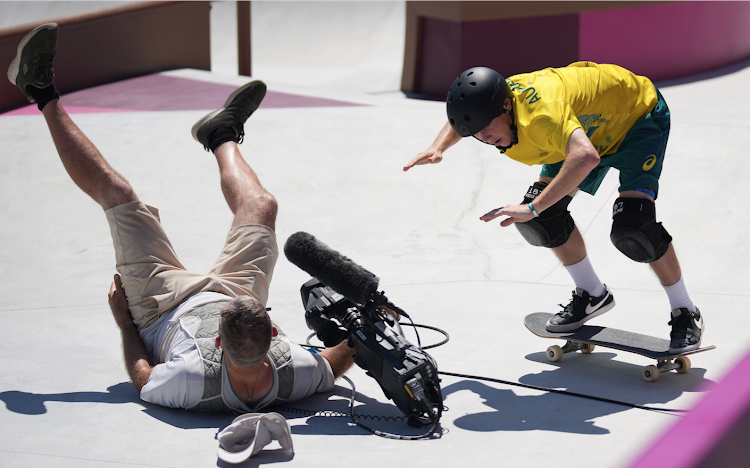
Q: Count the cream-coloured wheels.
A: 4